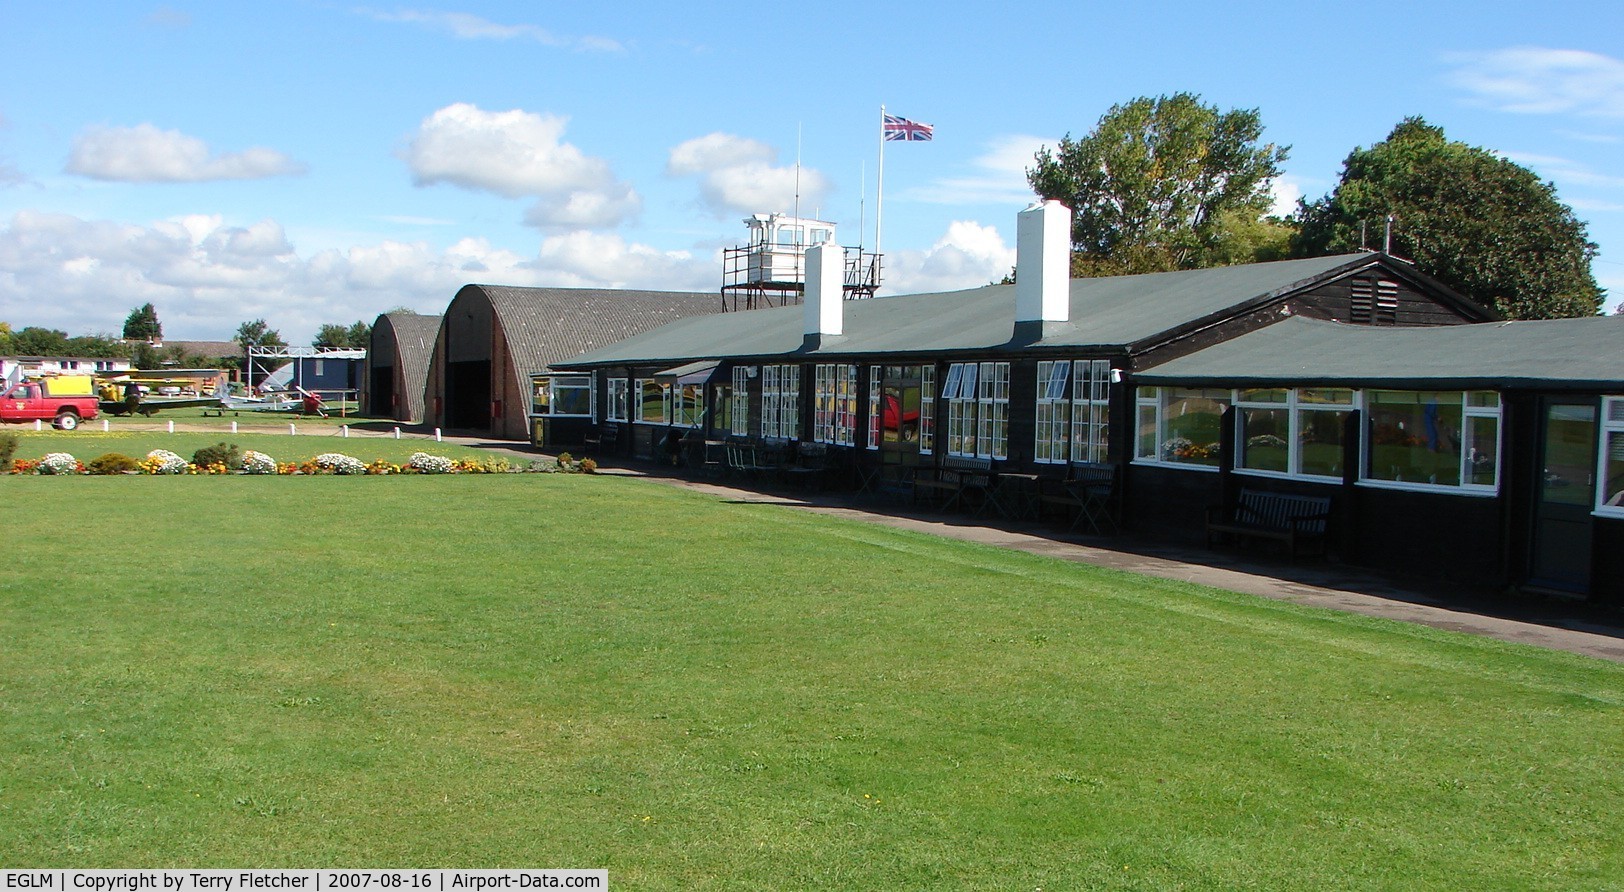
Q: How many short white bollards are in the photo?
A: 8